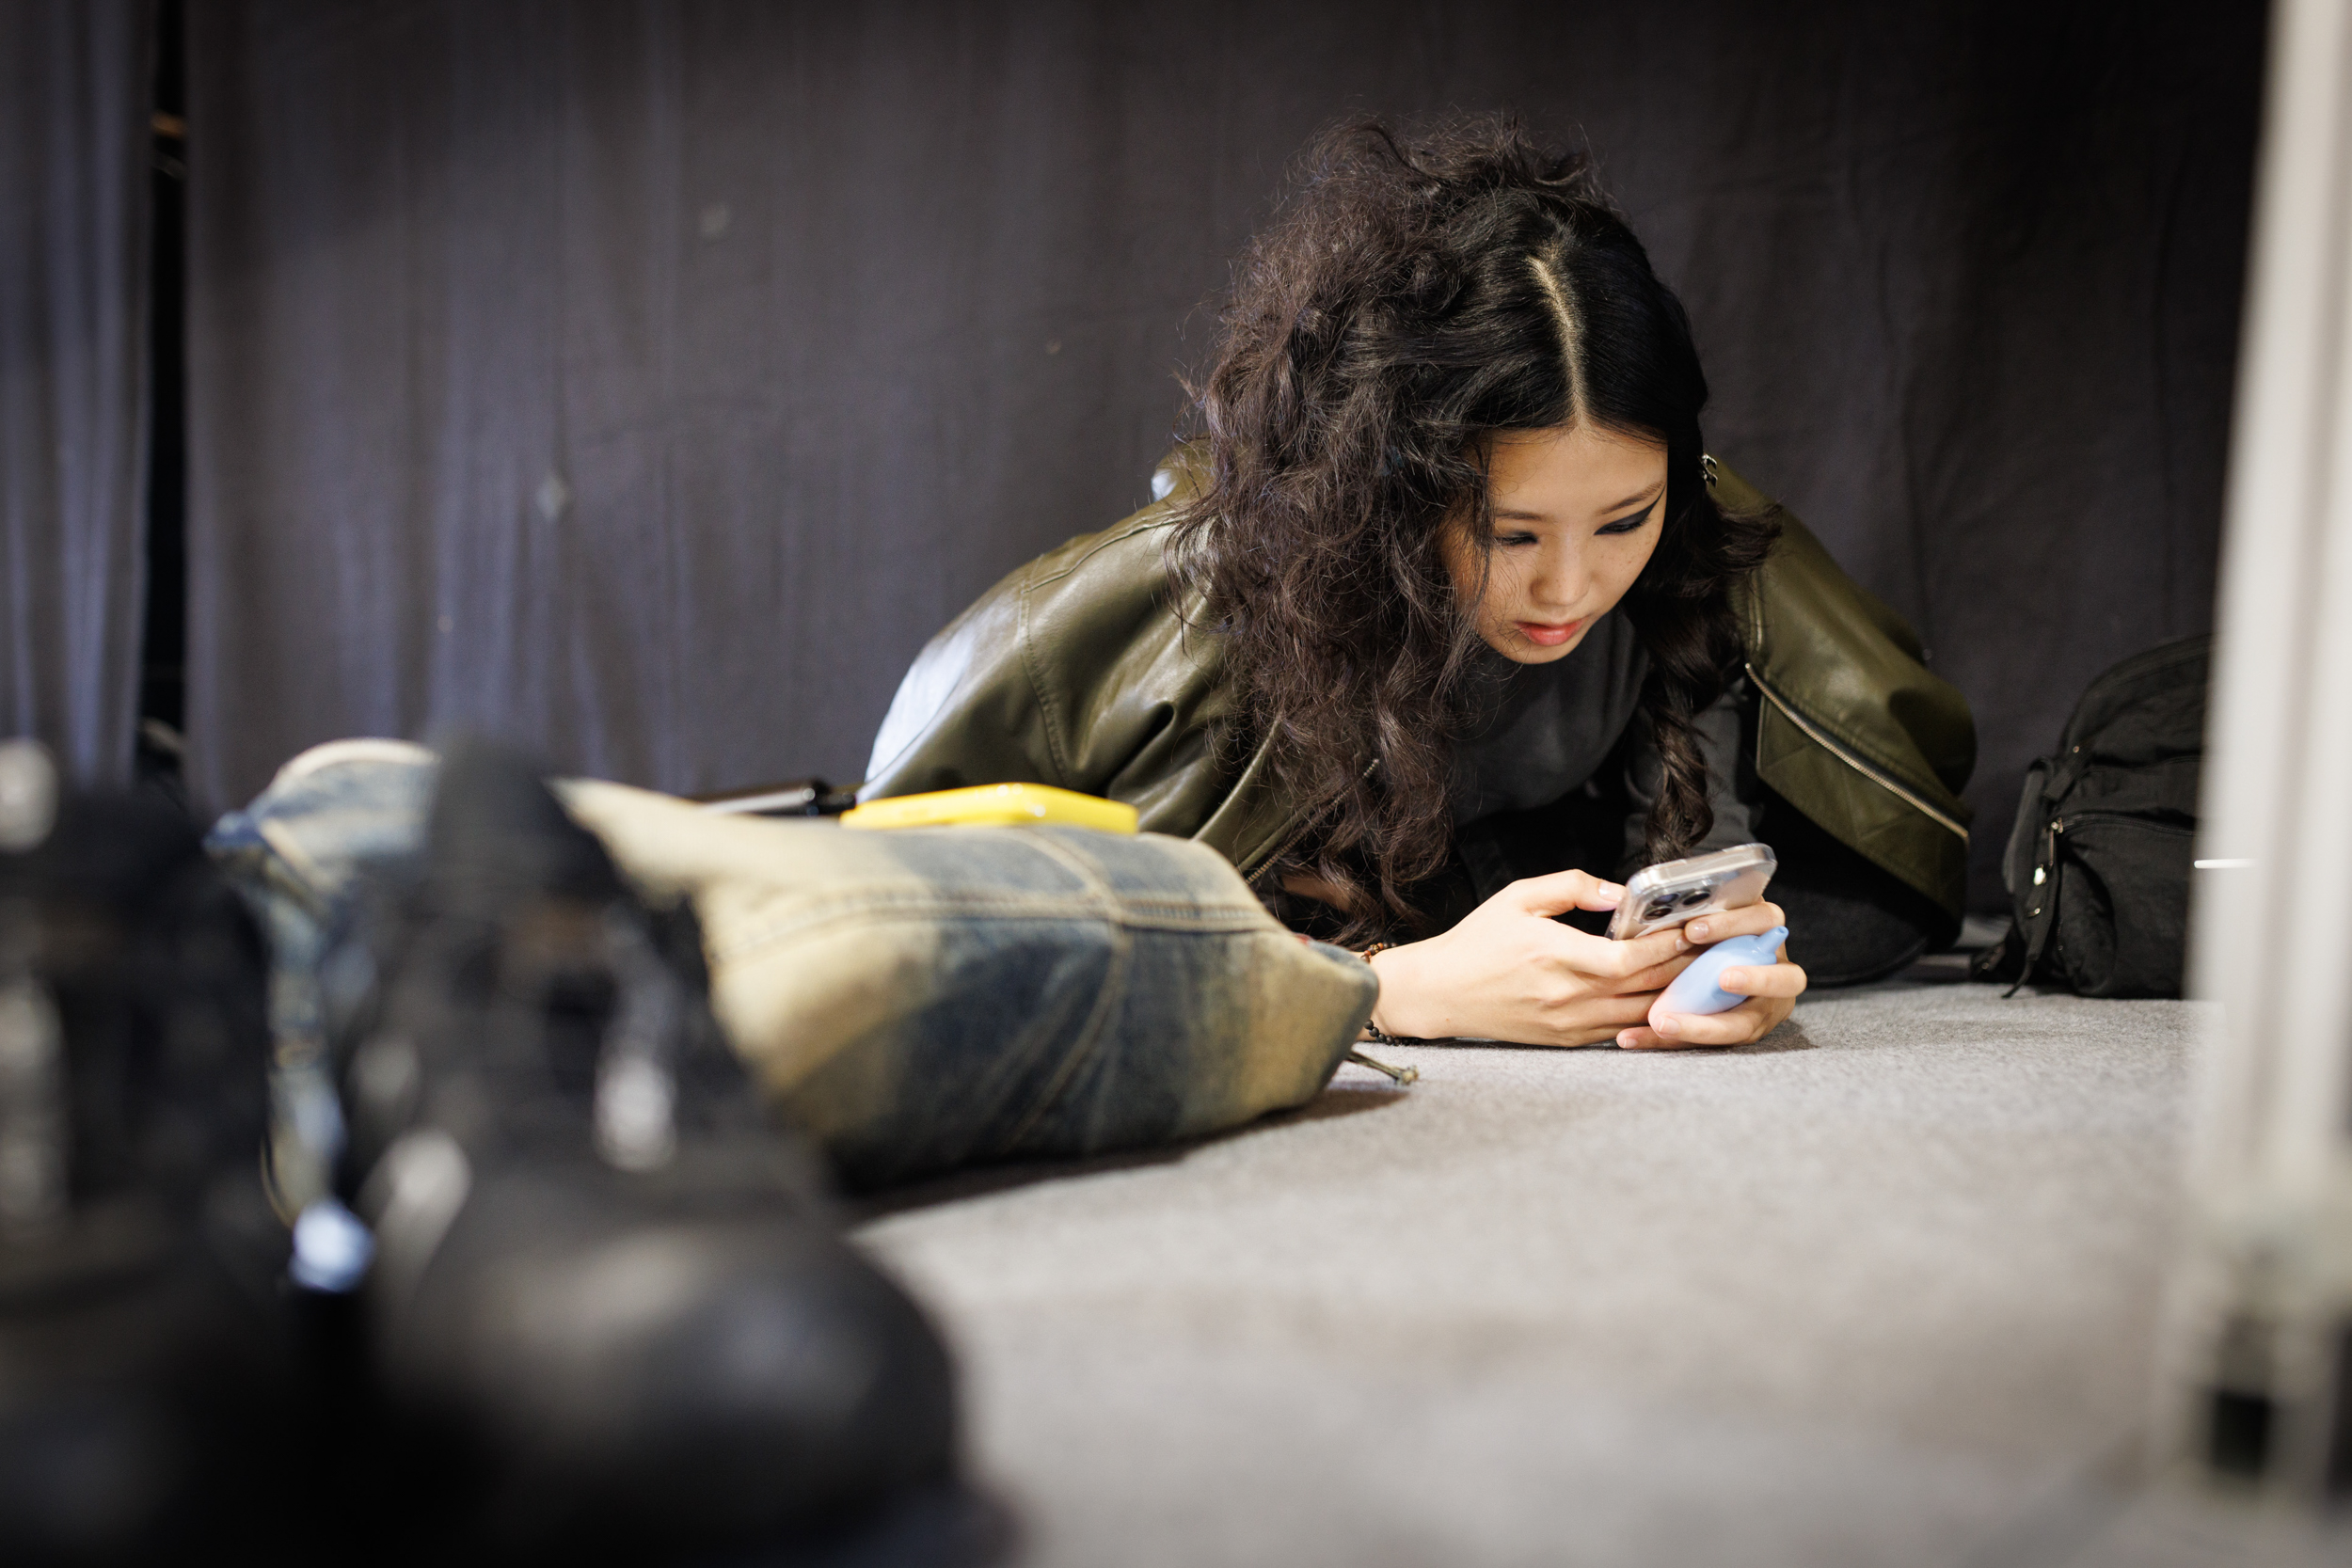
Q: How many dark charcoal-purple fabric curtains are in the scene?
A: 2